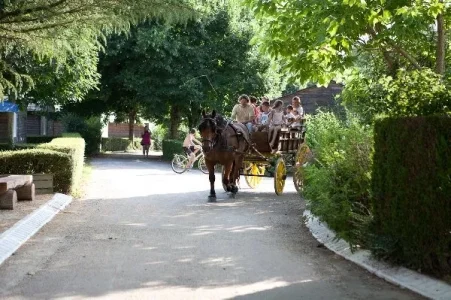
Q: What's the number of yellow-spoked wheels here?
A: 3